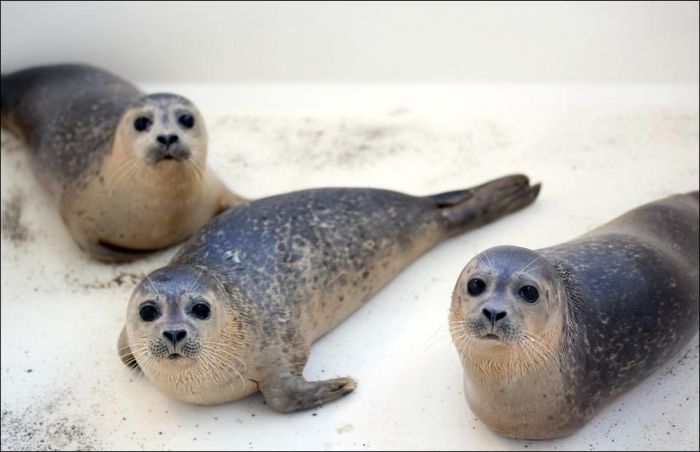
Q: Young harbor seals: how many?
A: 3